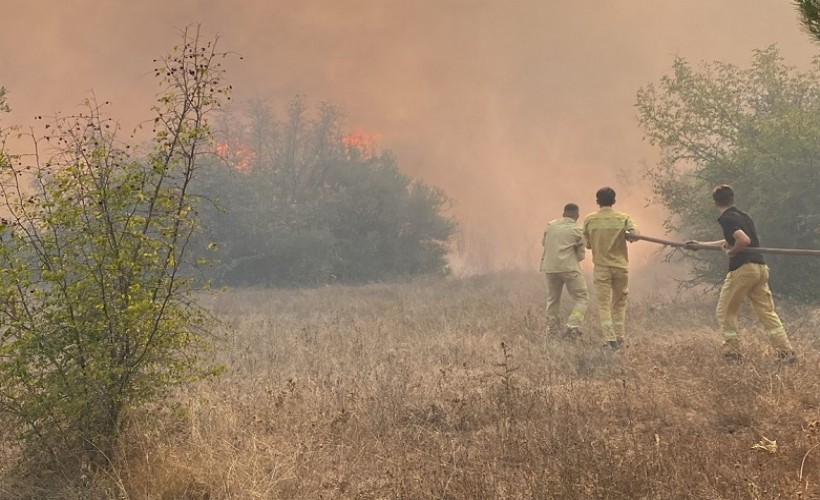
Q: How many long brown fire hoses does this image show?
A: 1